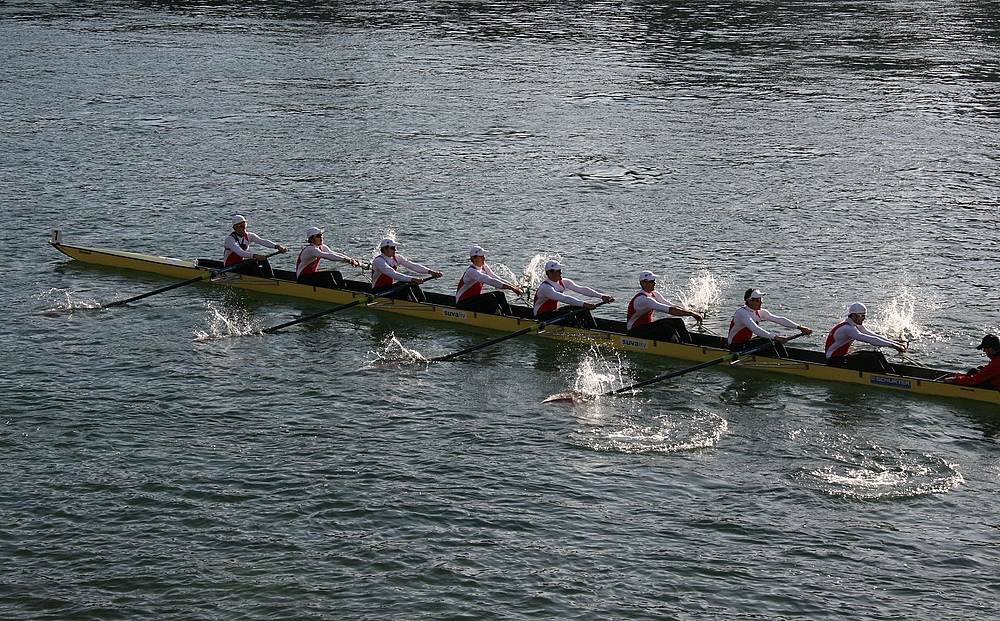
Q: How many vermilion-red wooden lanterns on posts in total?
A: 0